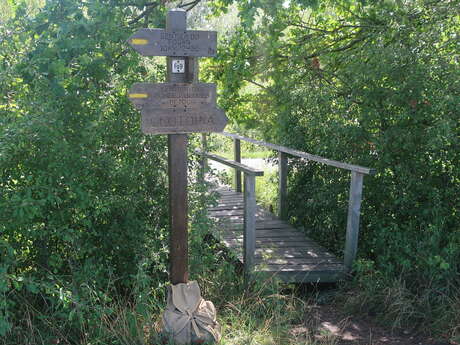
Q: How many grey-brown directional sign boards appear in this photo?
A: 3